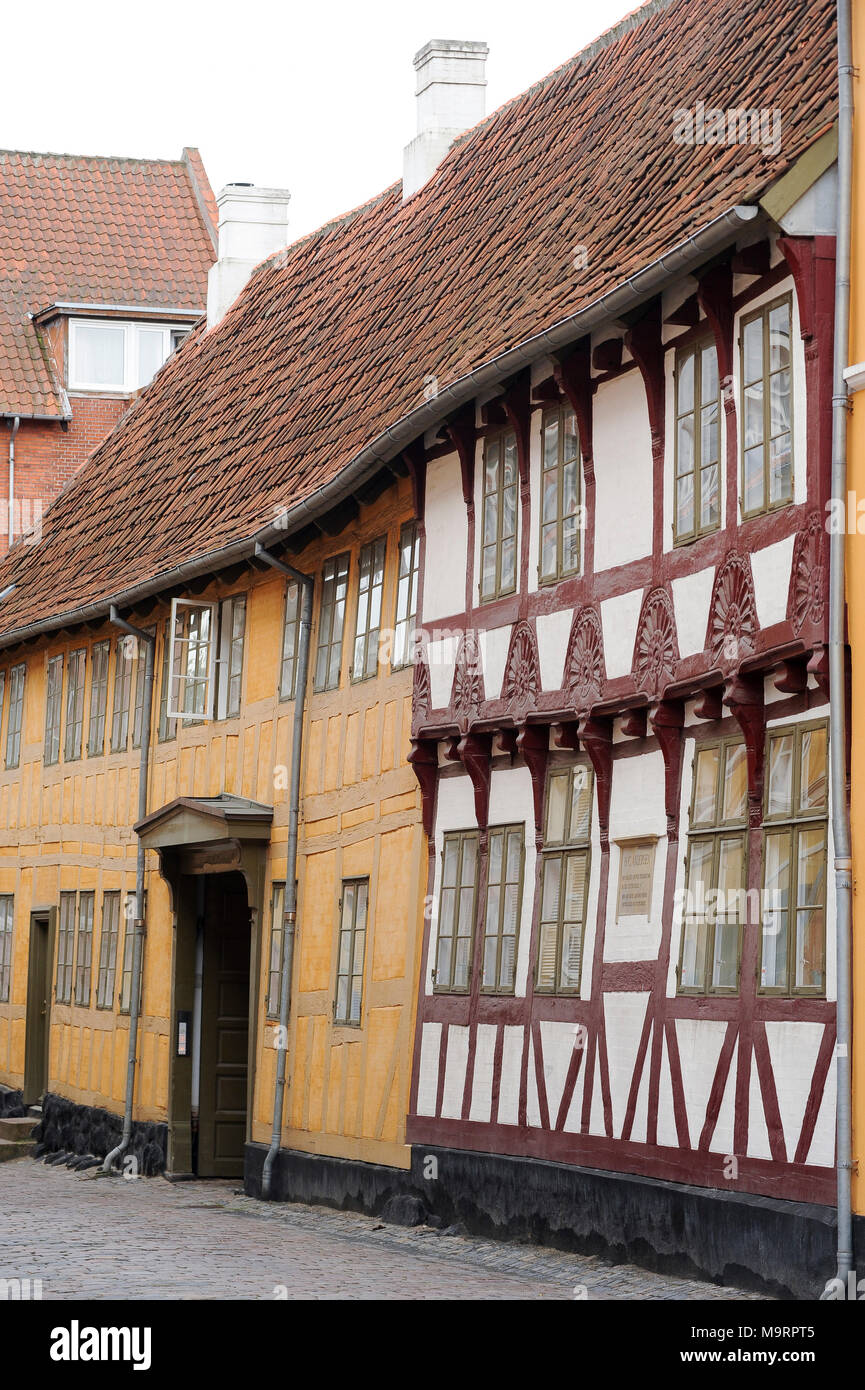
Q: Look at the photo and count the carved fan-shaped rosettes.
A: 7